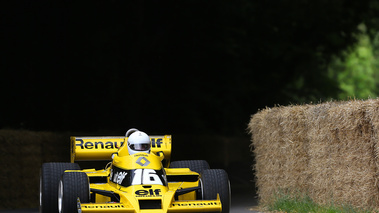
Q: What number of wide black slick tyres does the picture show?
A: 4